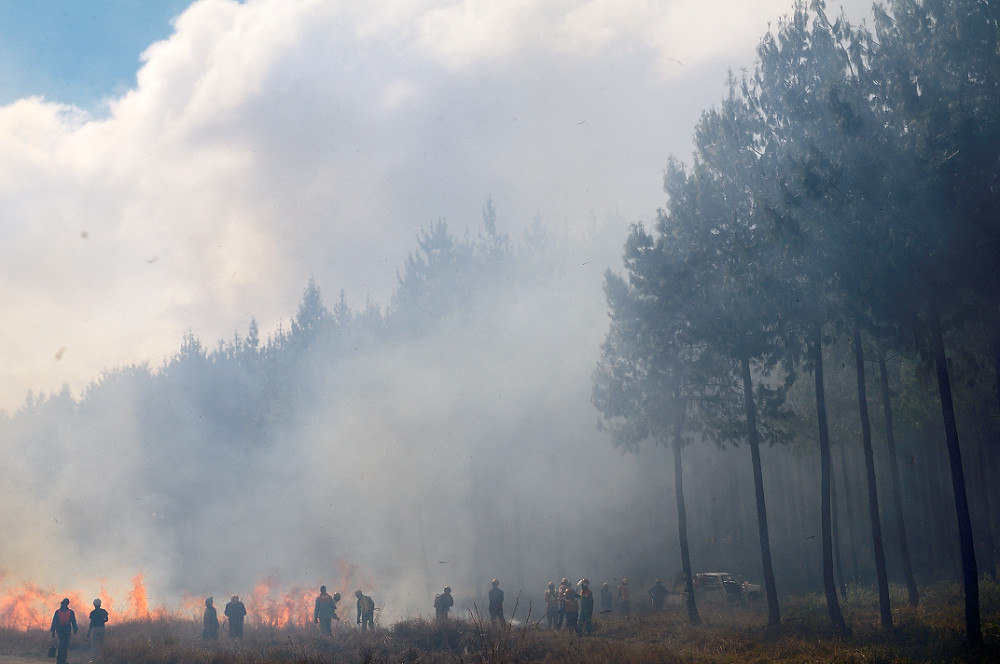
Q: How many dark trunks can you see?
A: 6